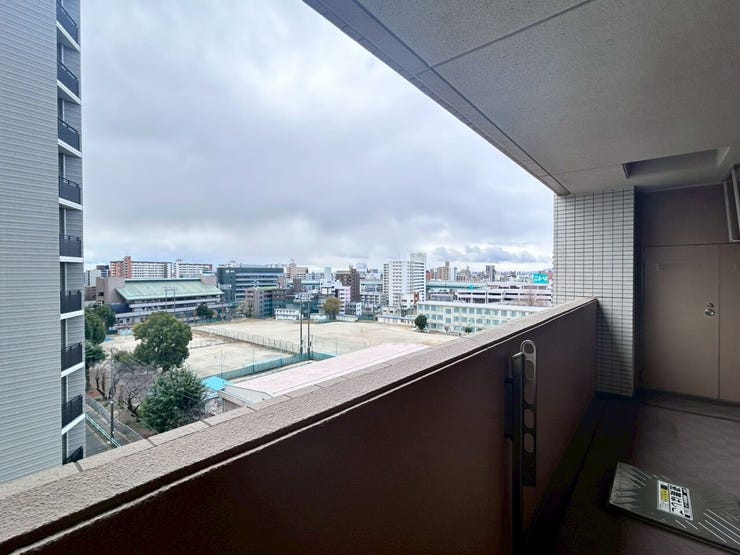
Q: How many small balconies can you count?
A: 9